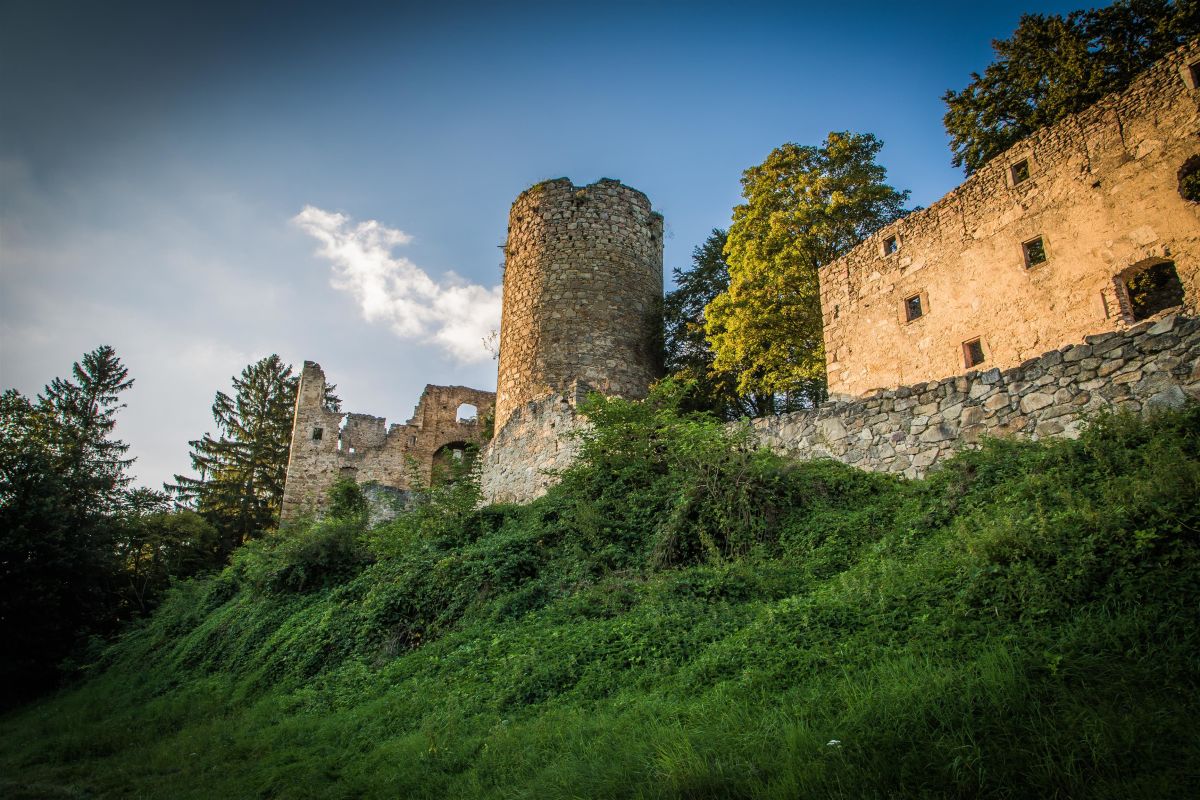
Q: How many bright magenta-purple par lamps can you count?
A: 0